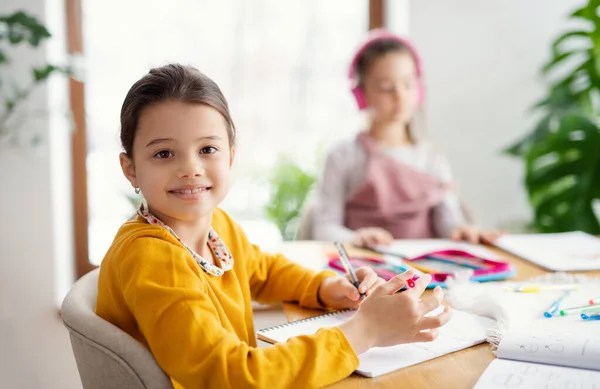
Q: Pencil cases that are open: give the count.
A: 1